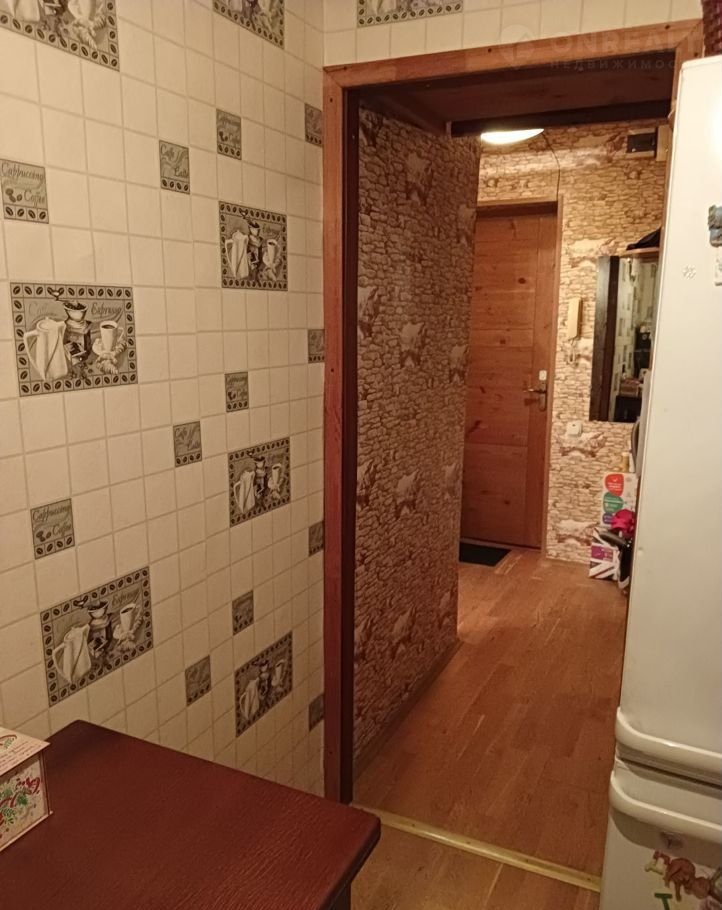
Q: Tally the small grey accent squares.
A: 12